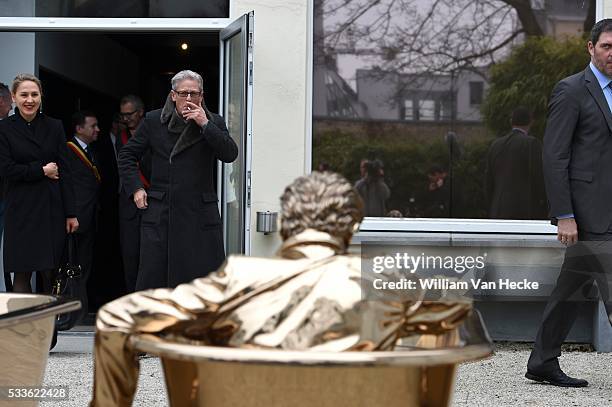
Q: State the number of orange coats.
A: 0